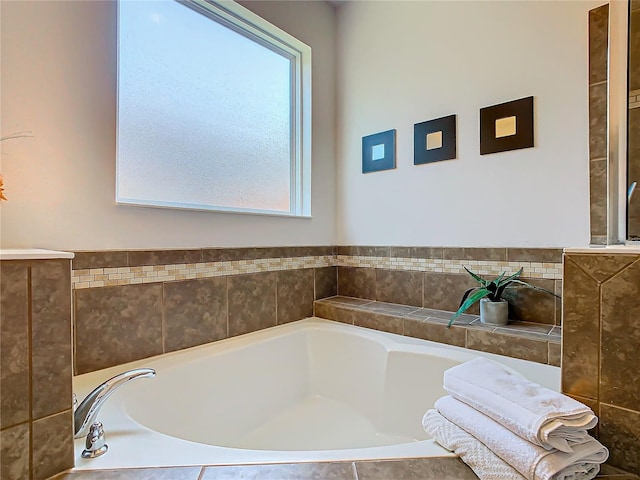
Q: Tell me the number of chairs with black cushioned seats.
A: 0